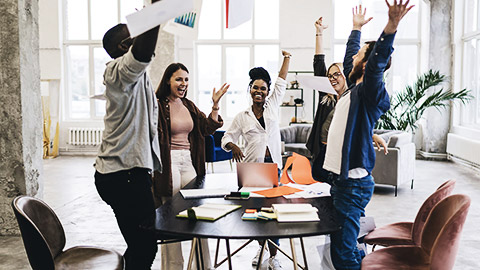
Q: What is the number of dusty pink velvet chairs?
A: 2